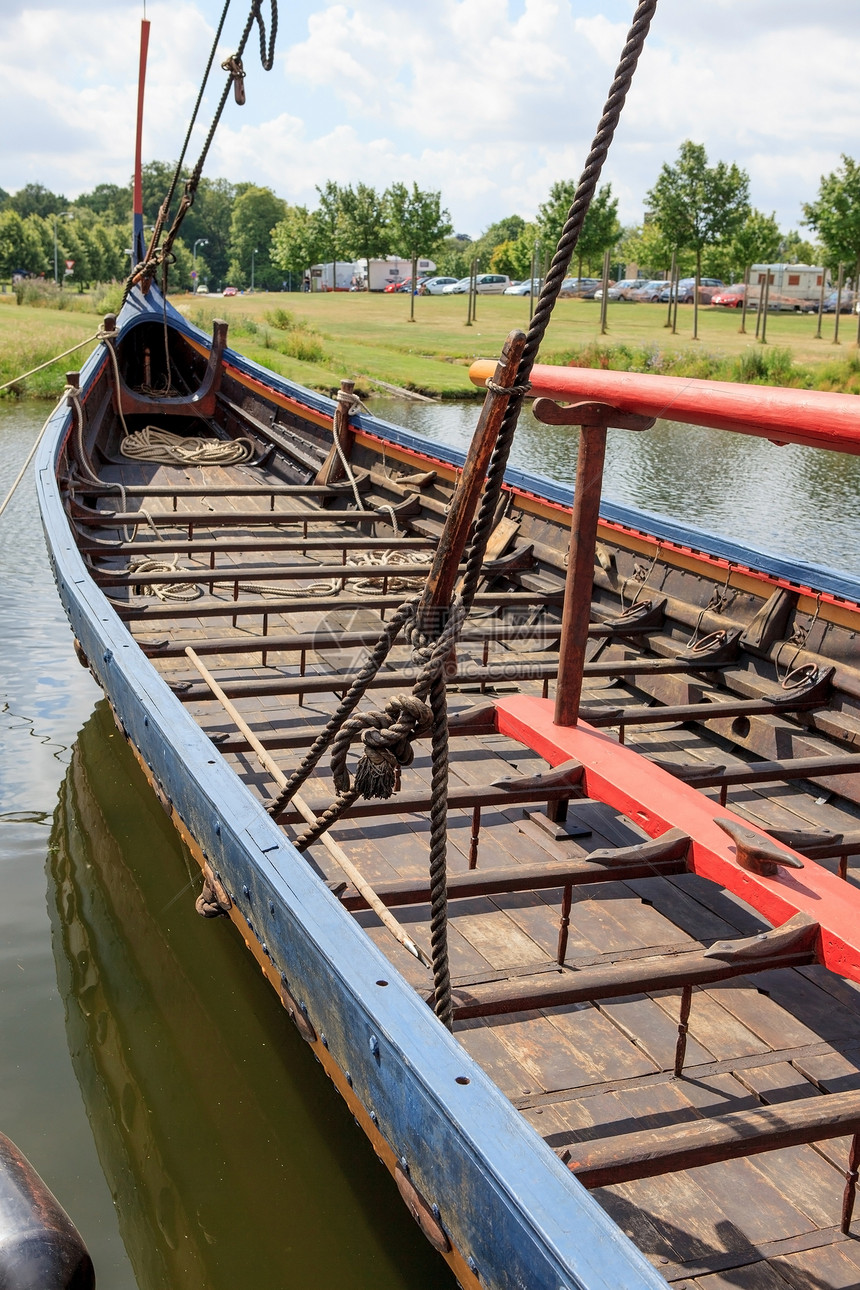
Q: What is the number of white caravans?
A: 3